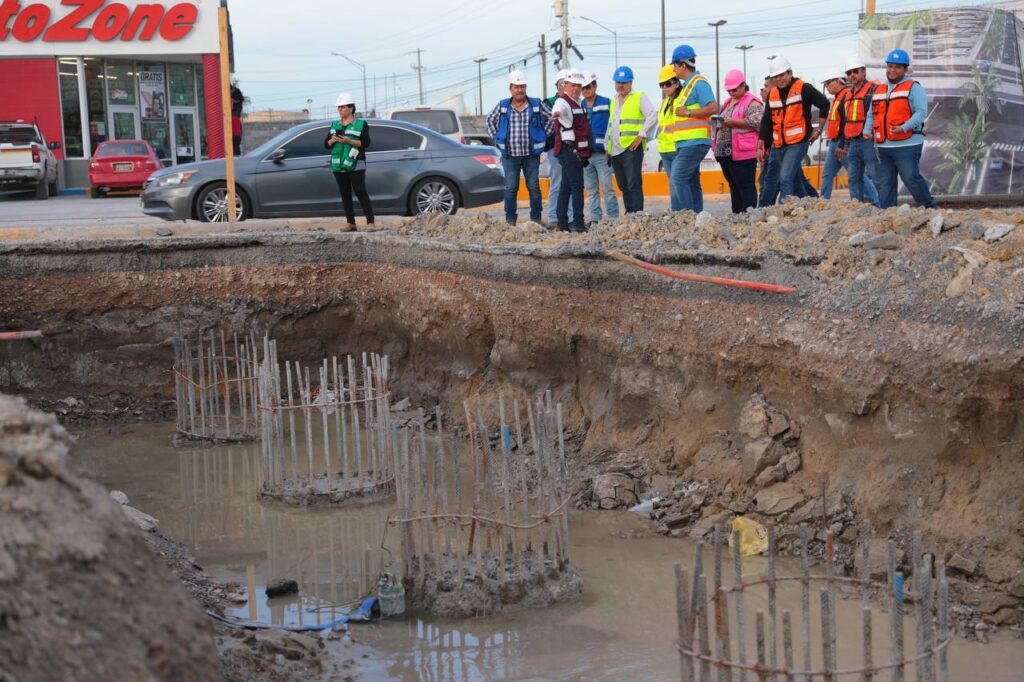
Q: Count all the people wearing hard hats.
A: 13